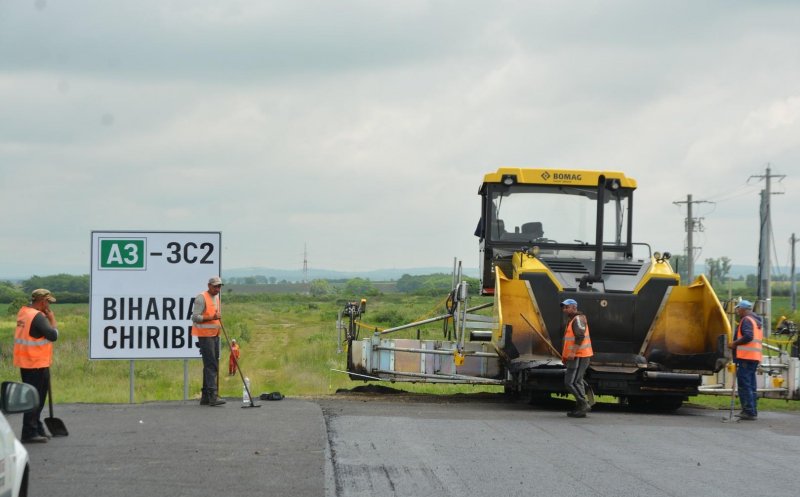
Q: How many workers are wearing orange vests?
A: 4